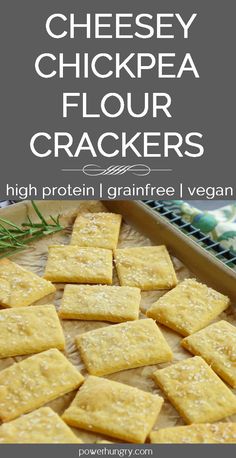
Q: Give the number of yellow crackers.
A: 14